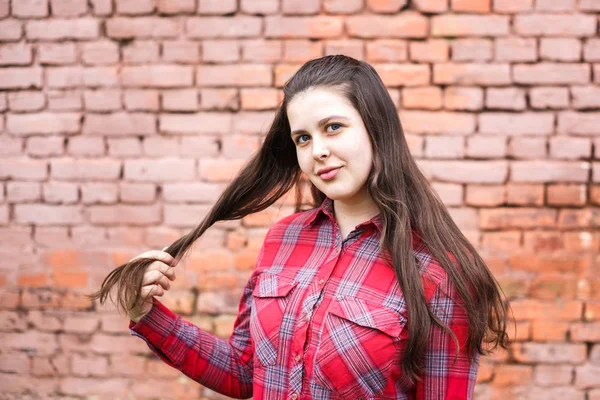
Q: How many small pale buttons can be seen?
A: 5